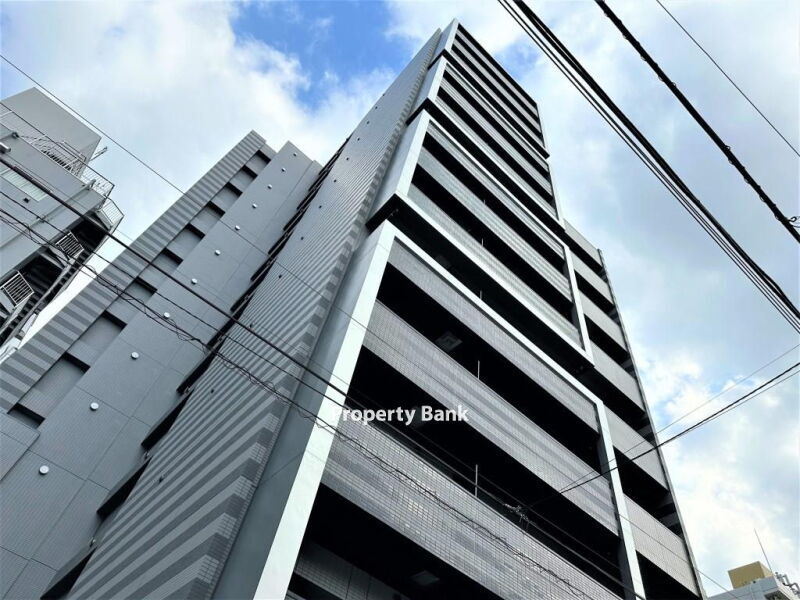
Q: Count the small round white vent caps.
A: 11